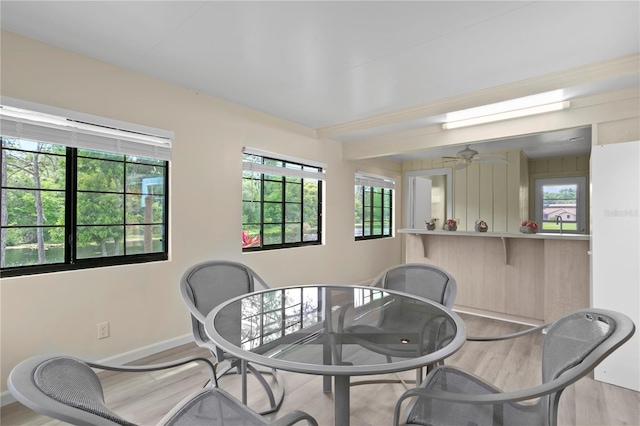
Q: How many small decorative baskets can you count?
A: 4